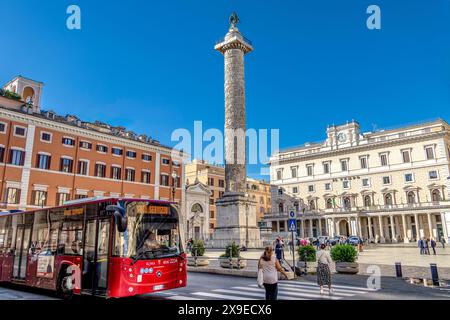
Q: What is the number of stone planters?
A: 4